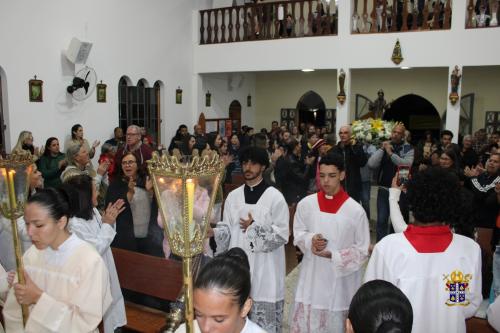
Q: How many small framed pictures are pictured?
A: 5